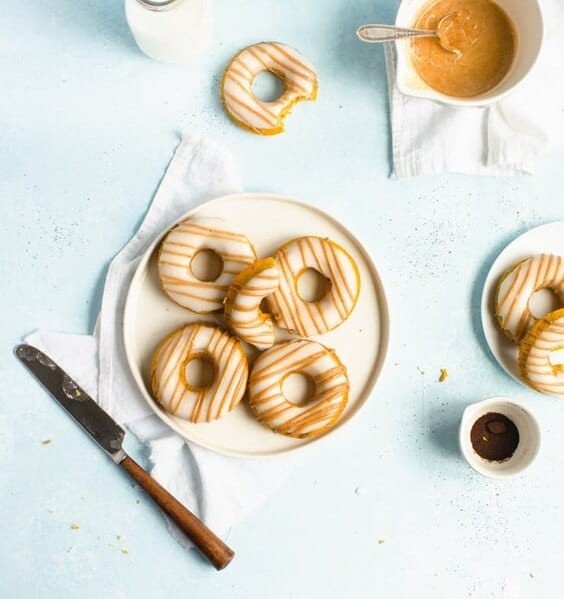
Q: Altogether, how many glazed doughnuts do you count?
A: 8